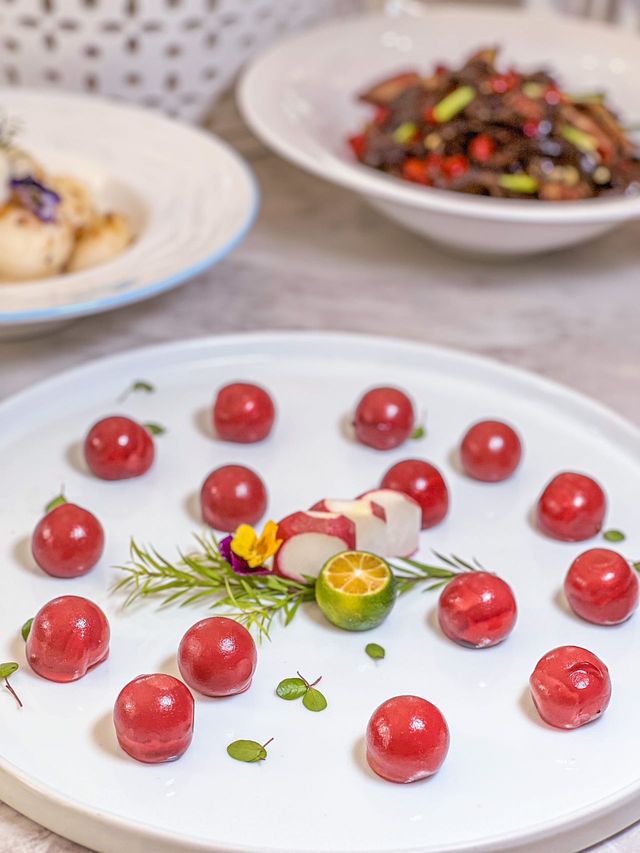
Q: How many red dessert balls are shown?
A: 15